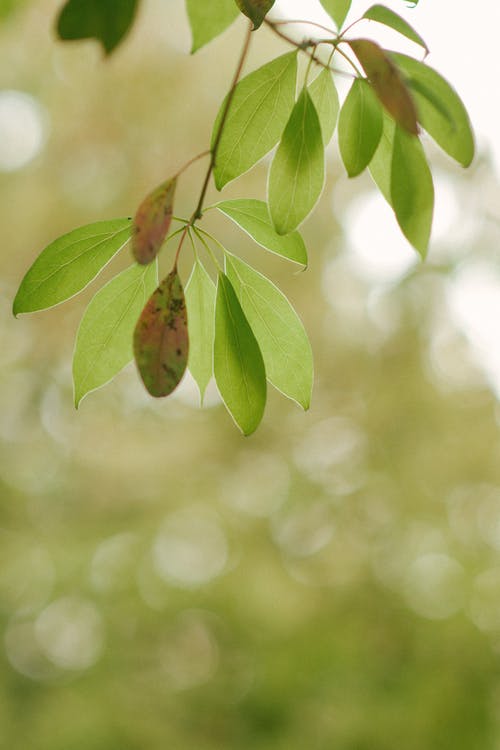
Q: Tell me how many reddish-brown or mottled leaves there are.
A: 3